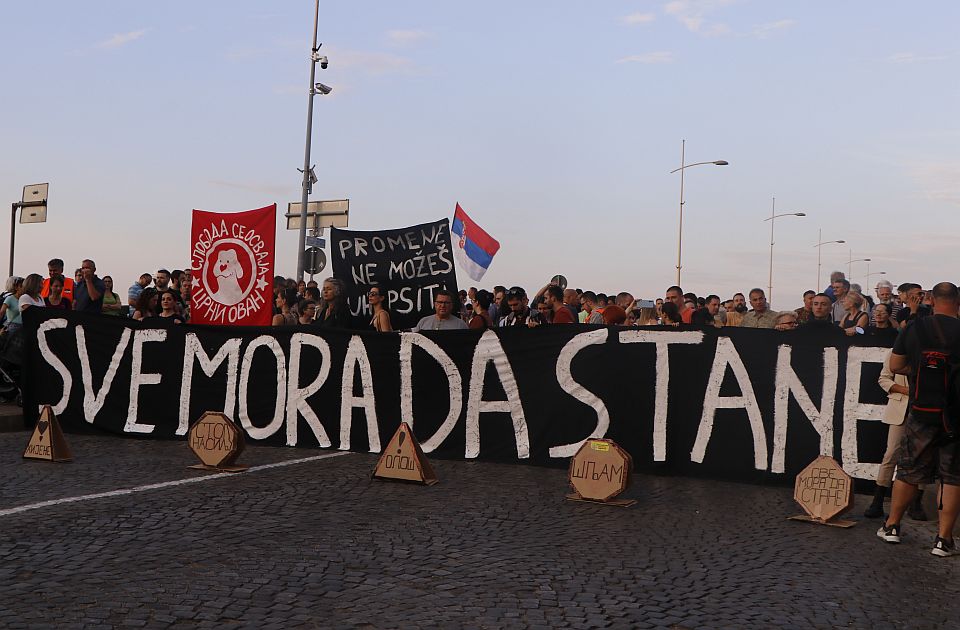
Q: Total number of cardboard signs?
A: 5